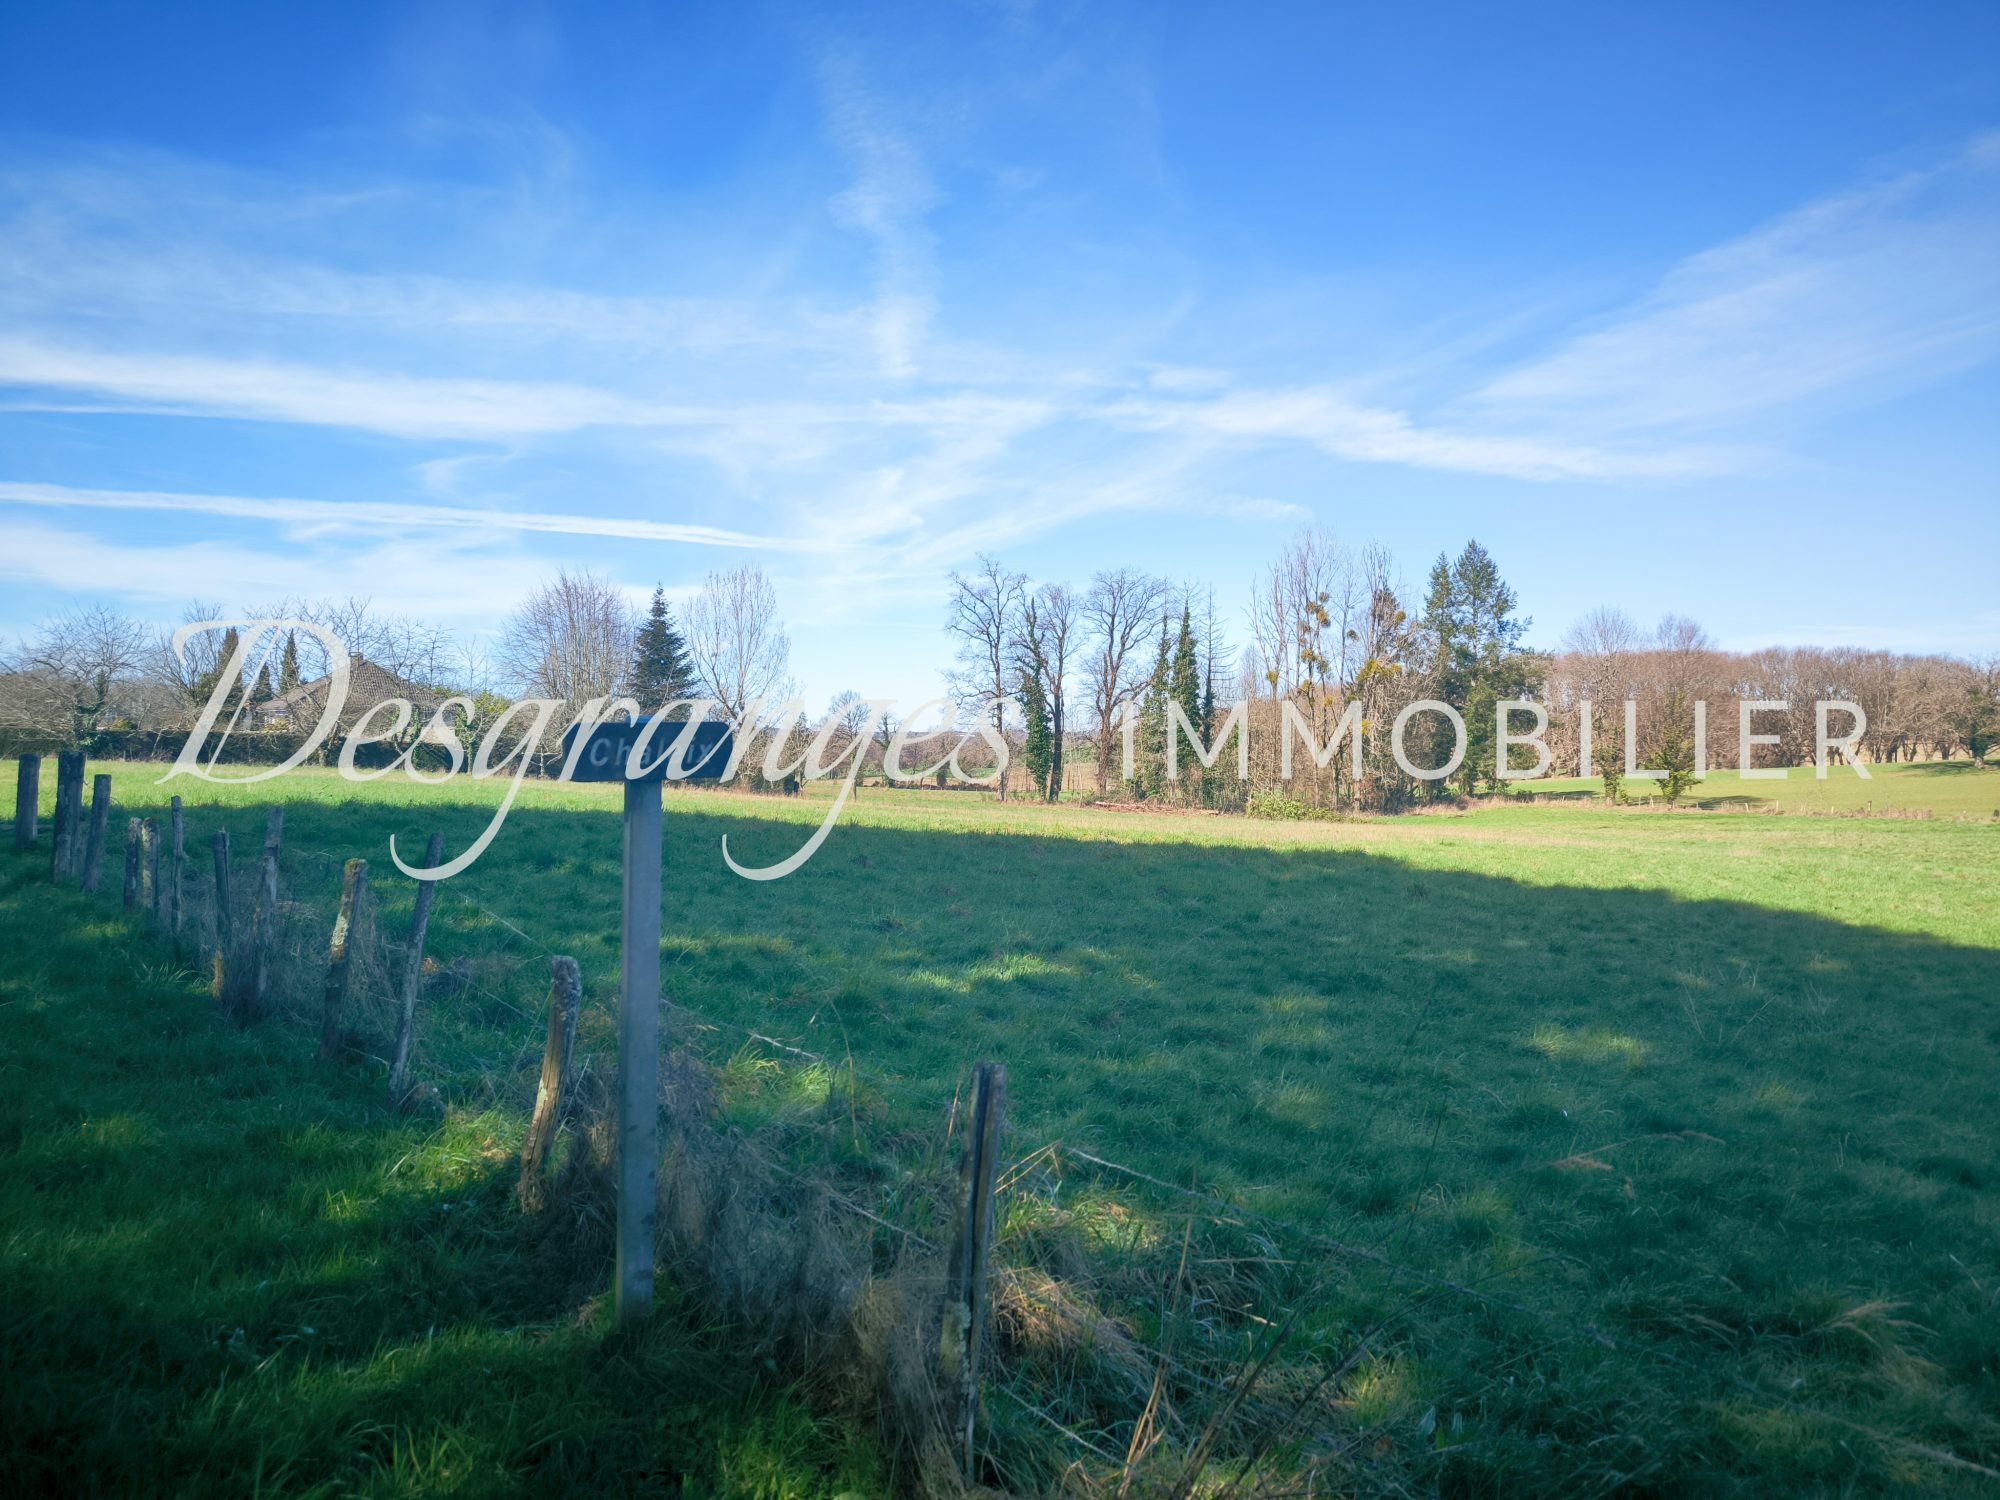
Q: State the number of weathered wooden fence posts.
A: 12